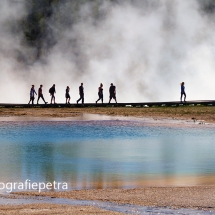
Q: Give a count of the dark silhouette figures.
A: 8